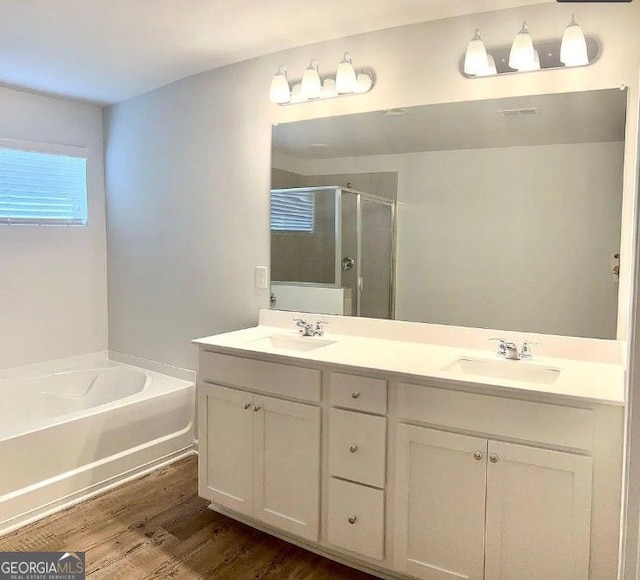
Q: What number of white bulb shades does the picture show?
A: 6